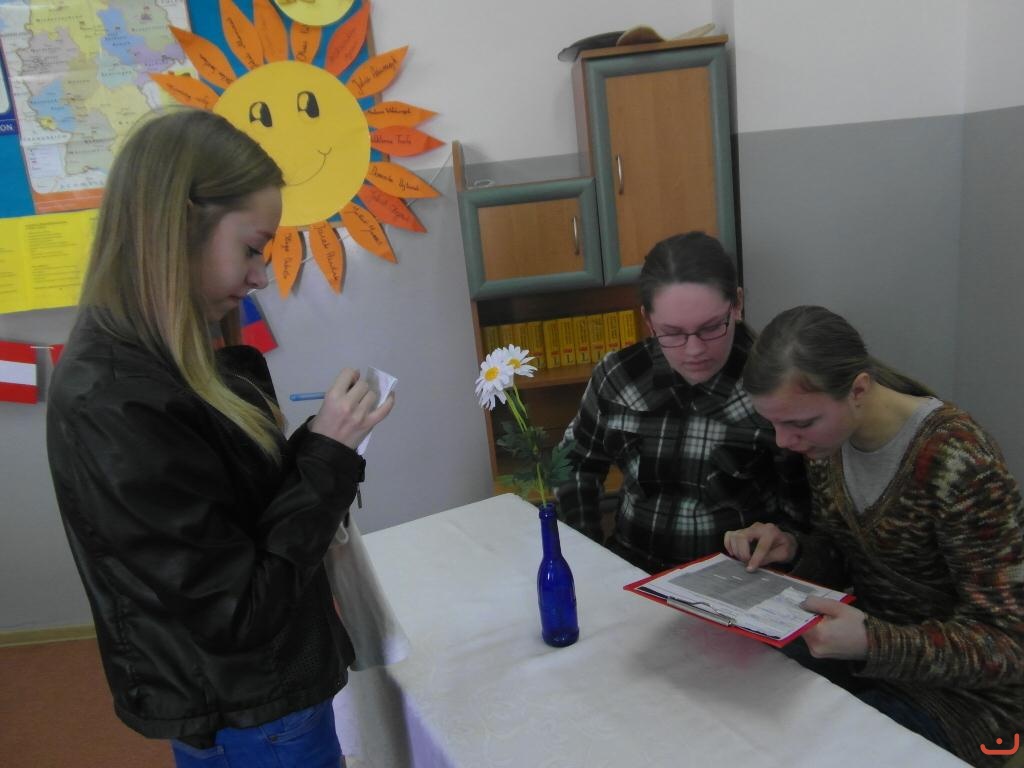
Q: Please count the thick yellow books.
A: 10